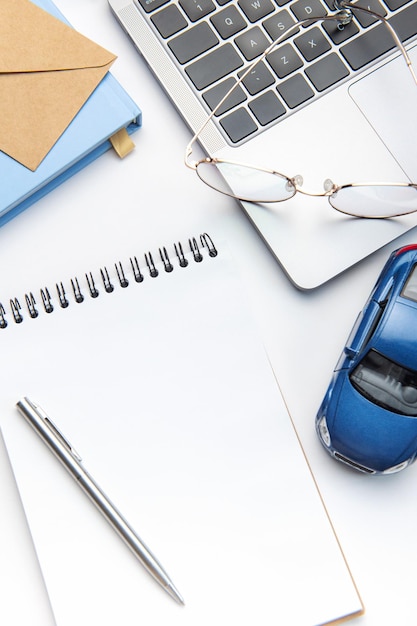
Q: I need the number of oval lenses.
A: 2